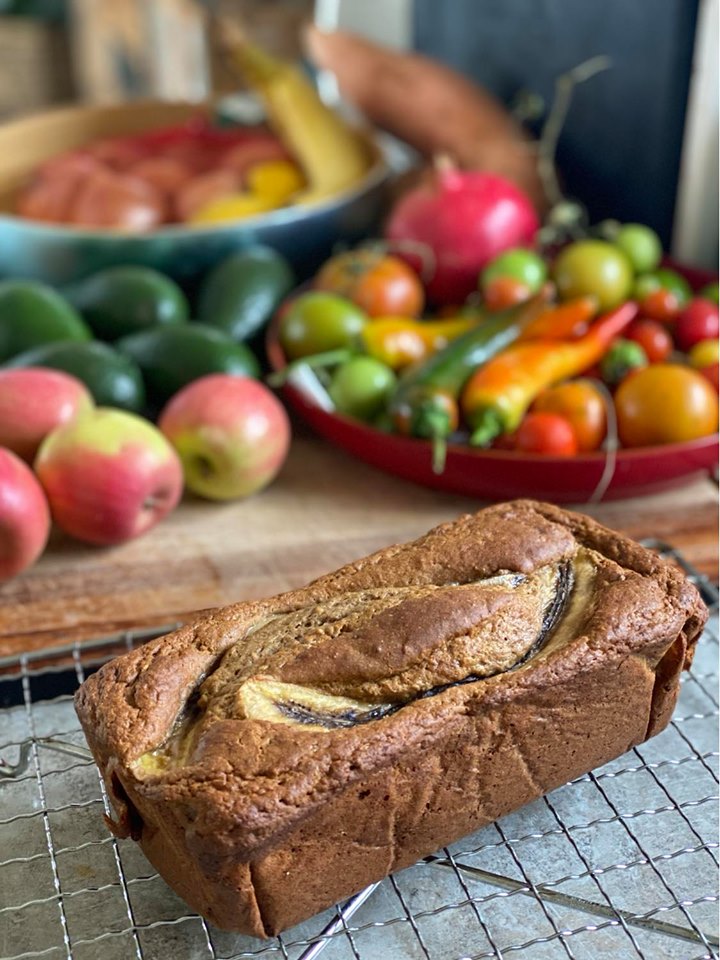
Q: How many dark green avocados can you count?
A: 5